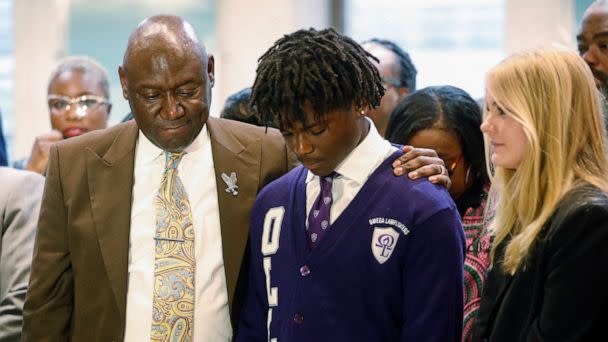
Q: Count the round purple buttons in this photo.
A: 2